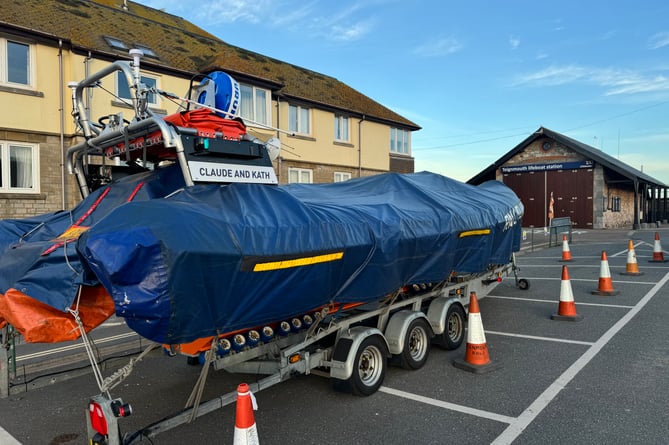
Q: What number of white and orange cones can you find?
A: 7